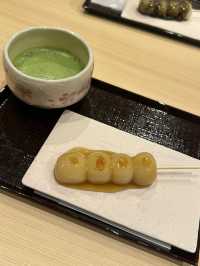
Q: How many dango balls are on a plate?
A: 4